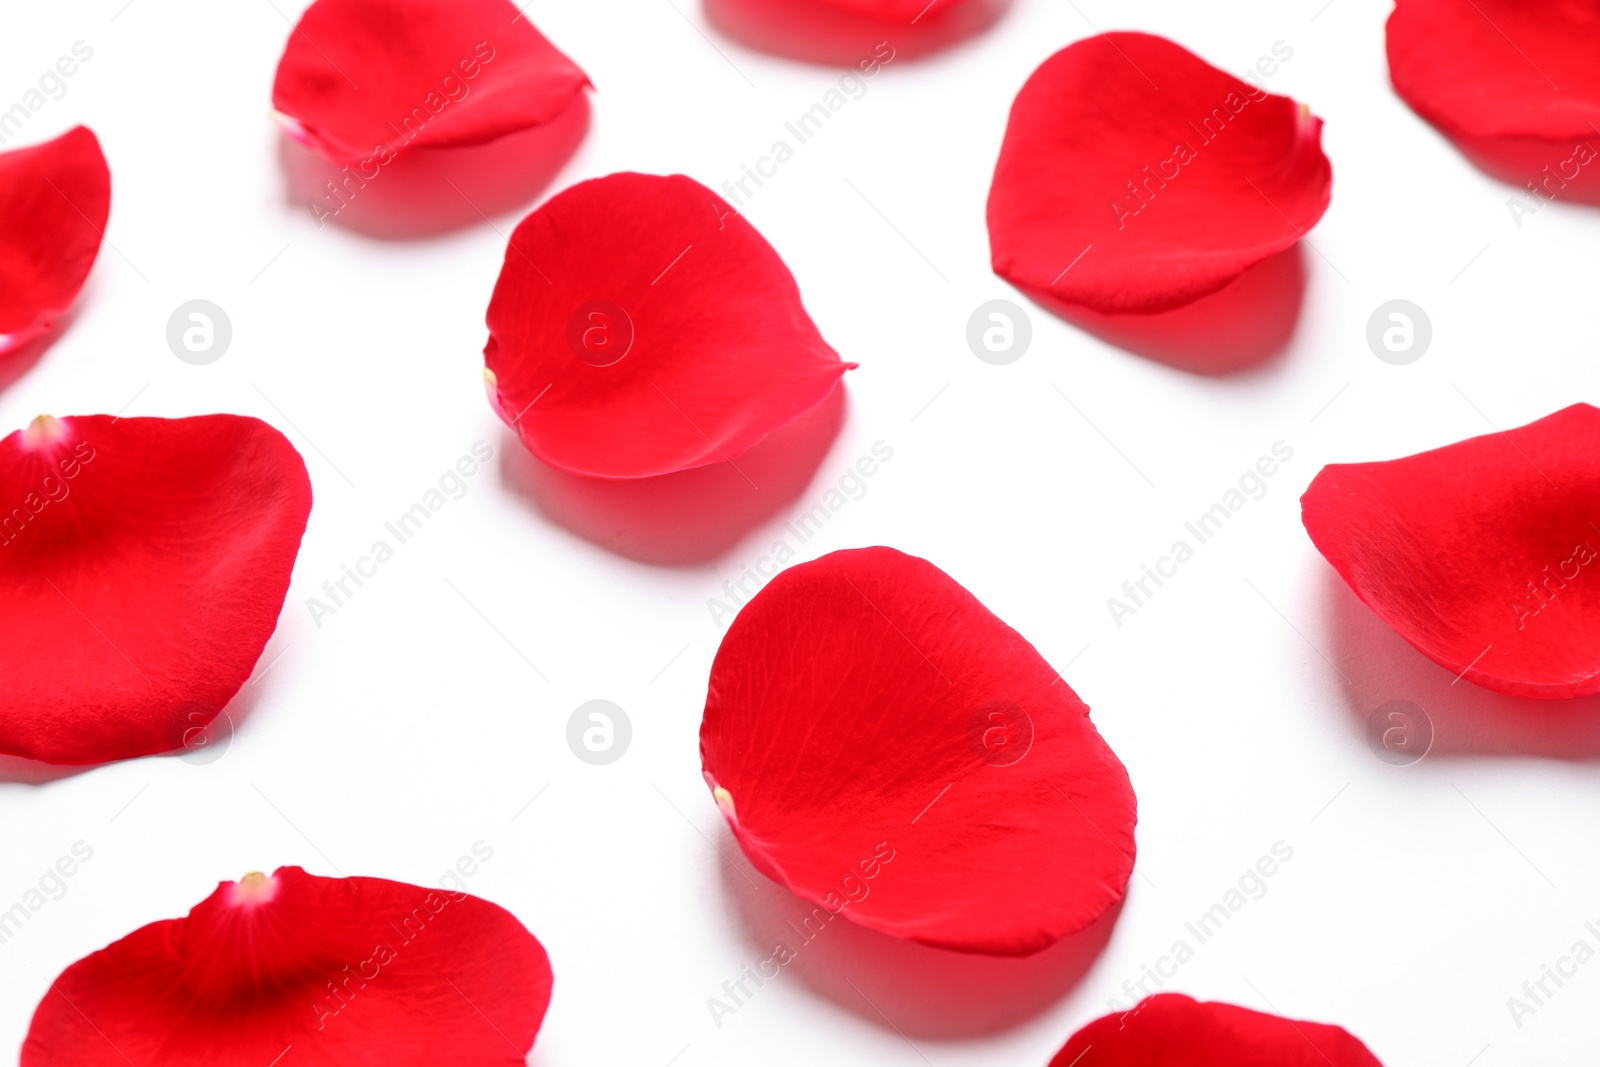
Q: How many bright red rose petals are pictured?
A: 11